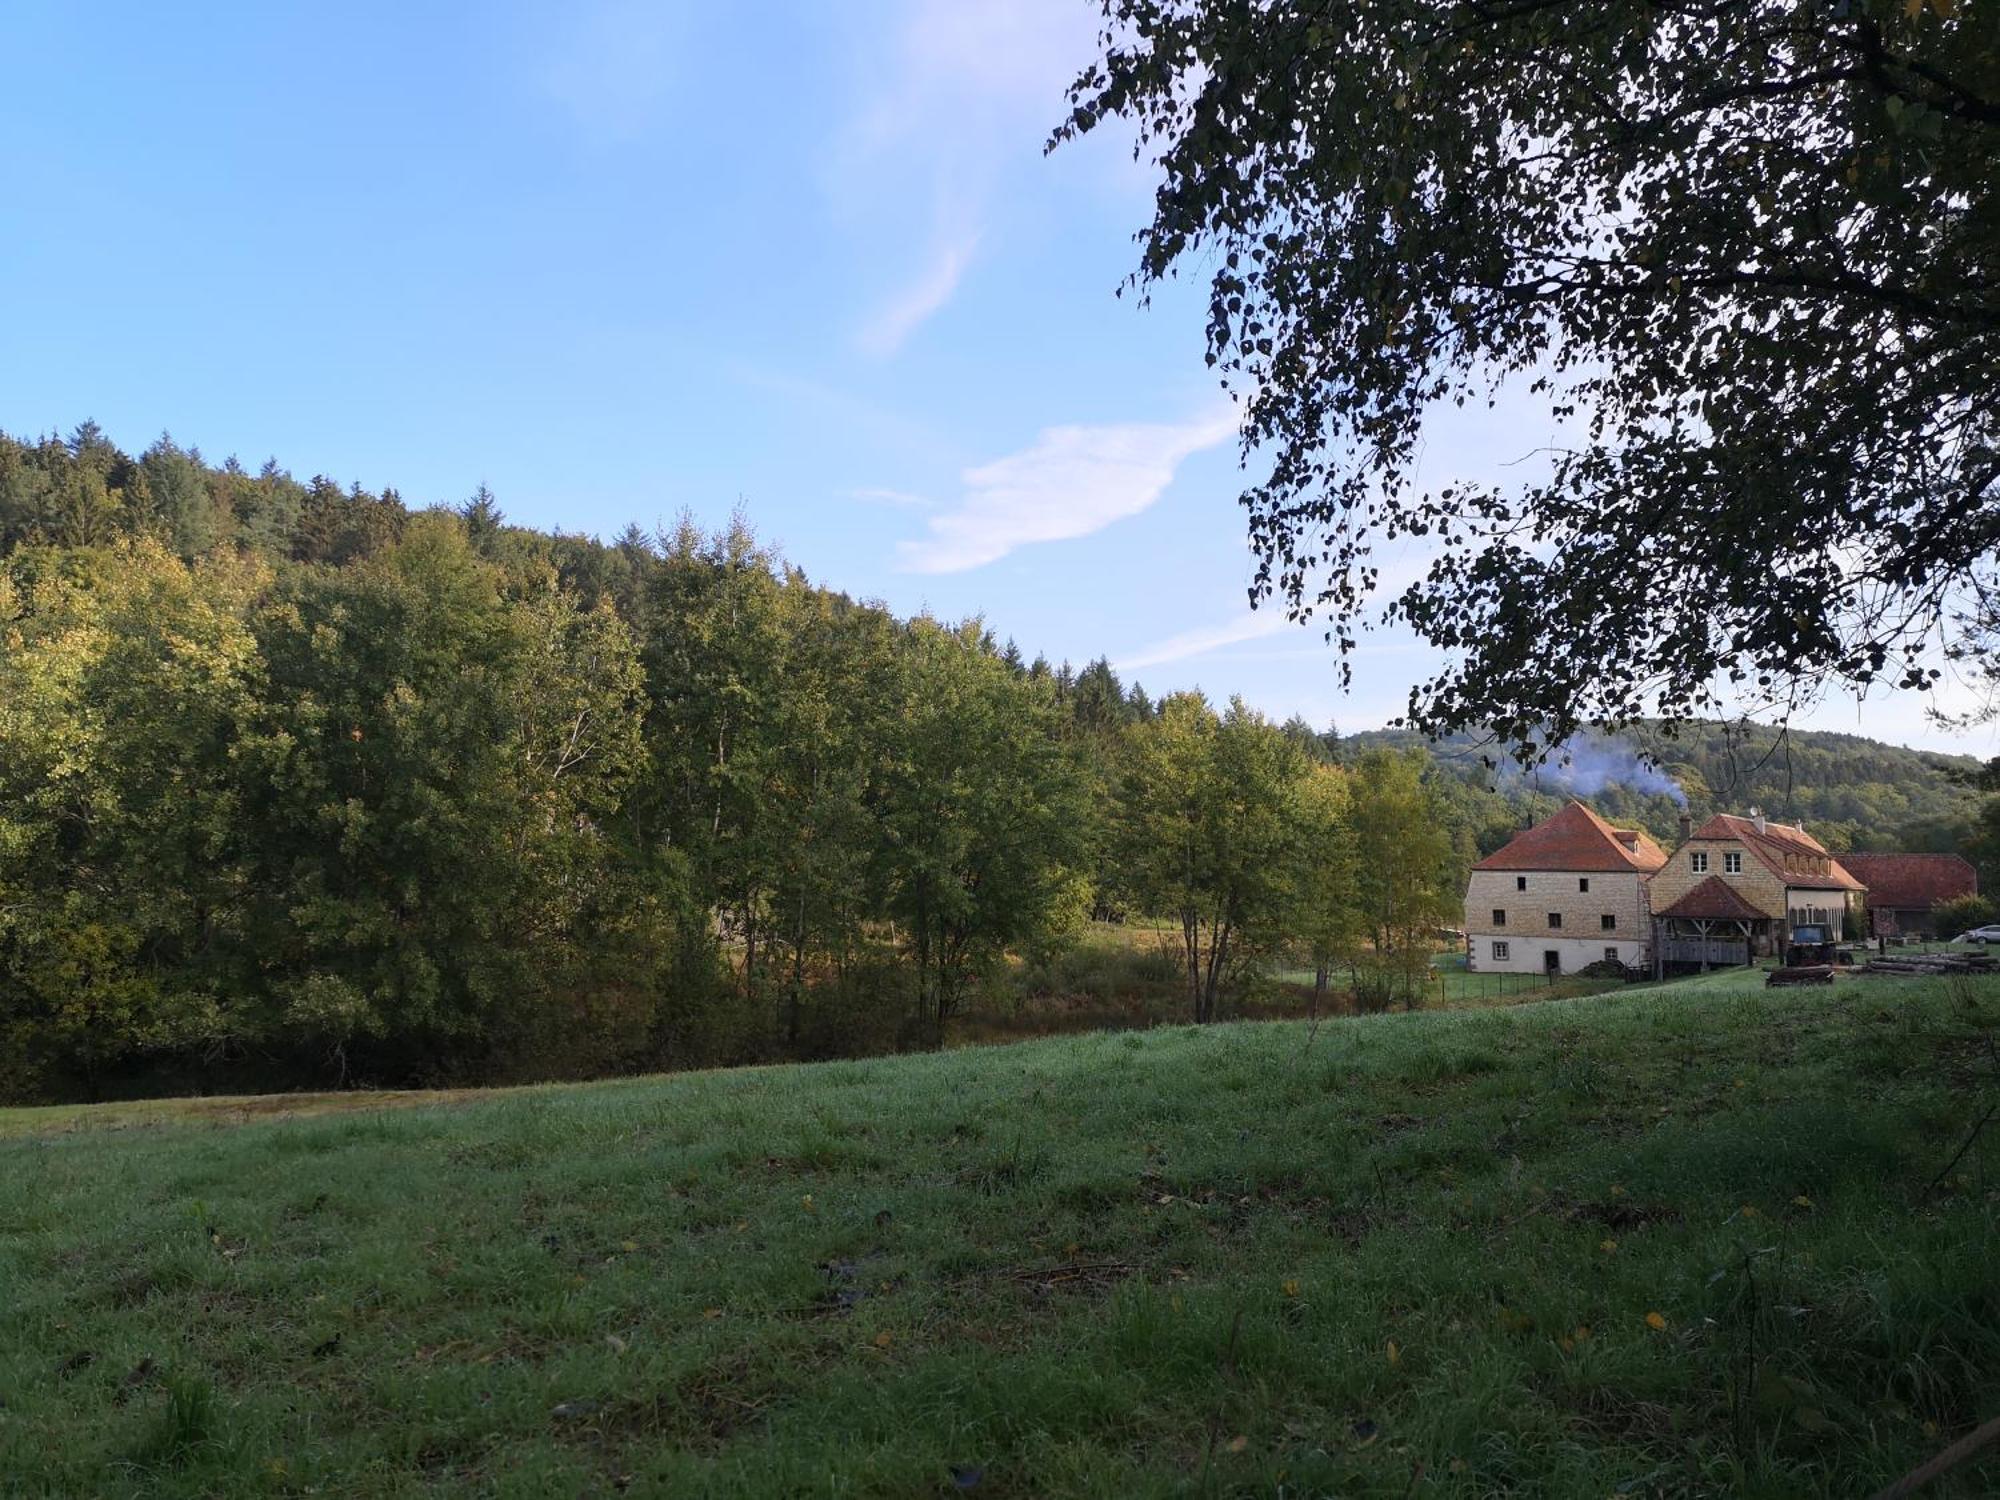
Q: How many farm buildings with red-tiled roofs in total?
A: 3